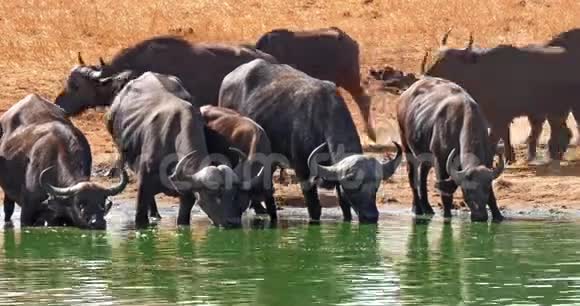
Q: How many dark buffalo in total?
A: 9